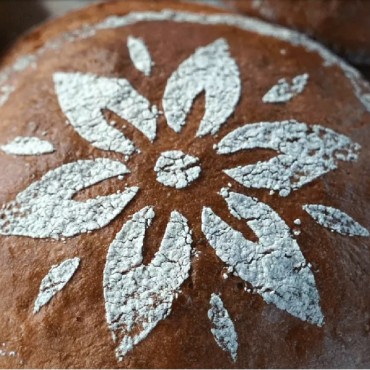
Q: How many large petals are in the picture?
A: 6